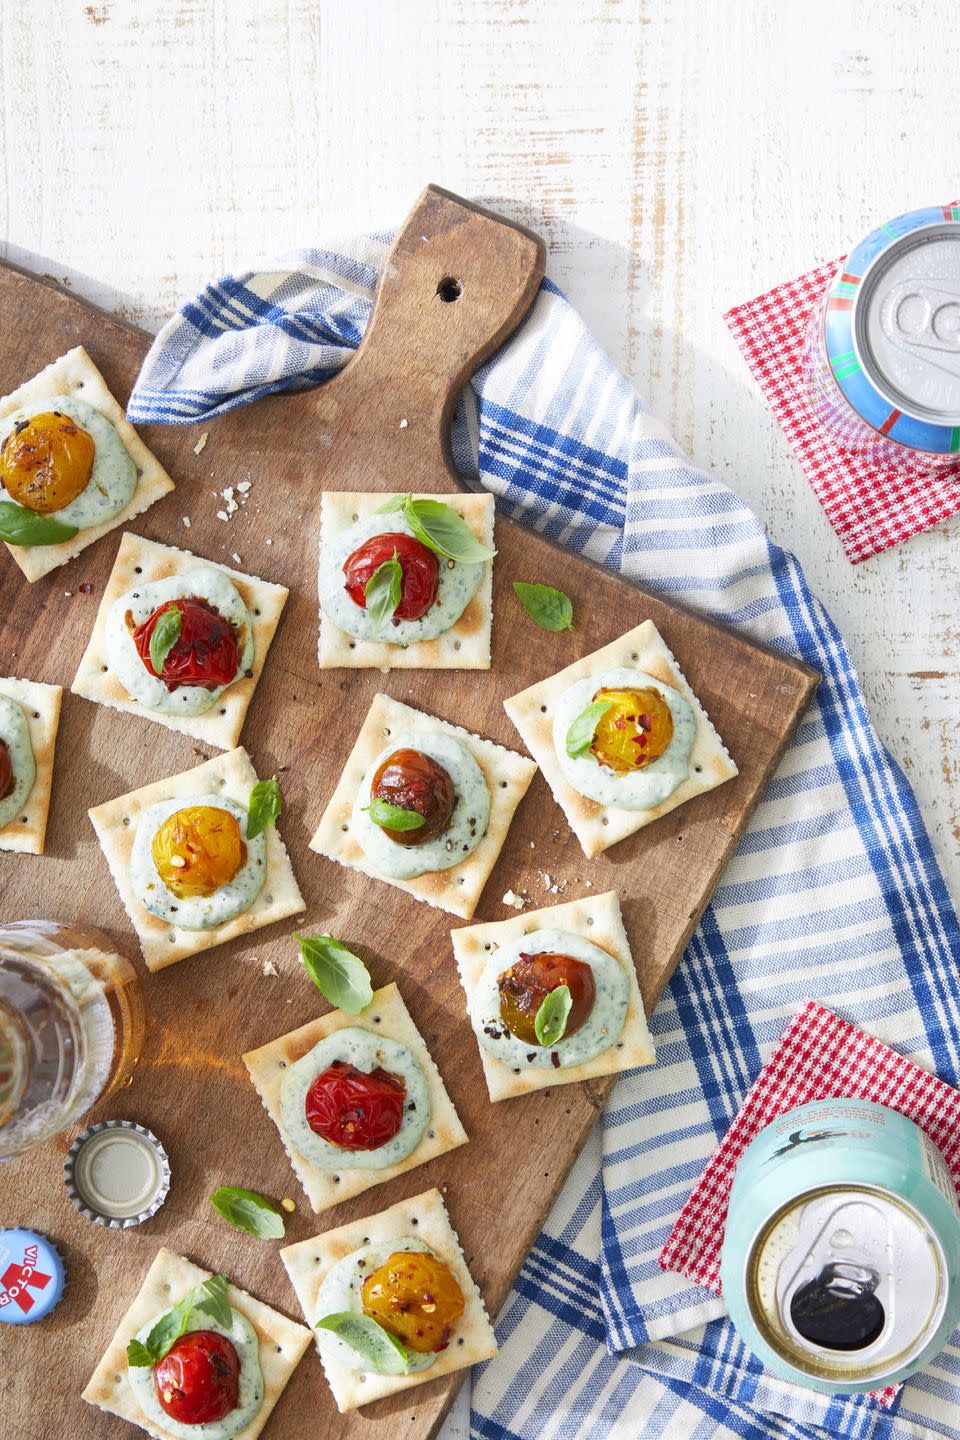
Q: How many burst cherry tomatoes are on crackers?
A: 11